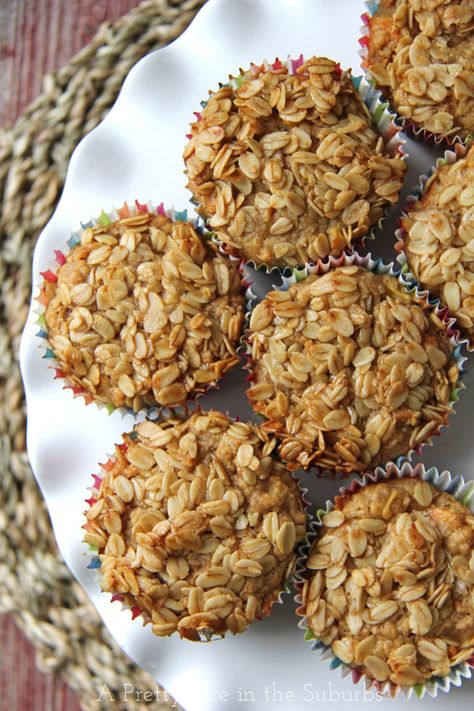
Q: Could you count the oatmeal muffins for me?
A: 7